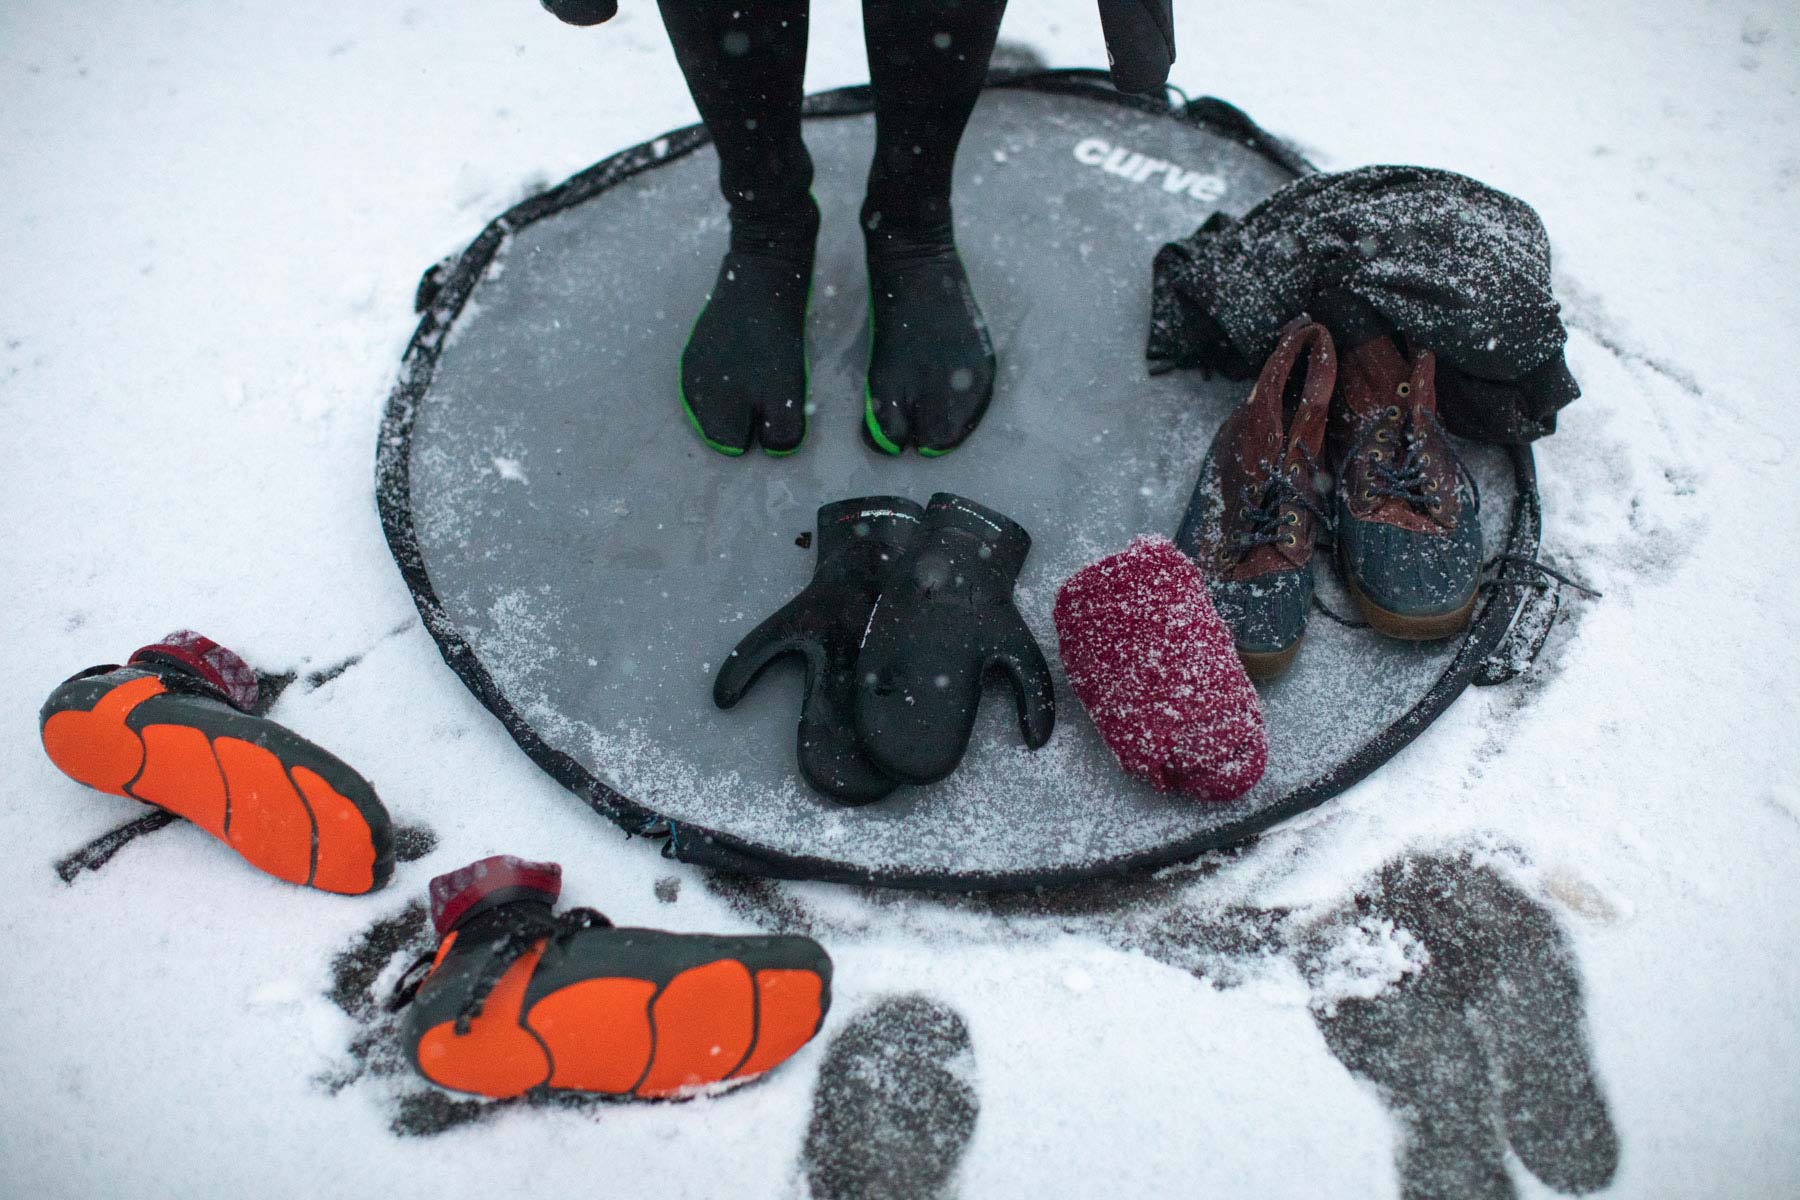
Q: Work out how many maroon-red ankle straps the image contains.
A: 2